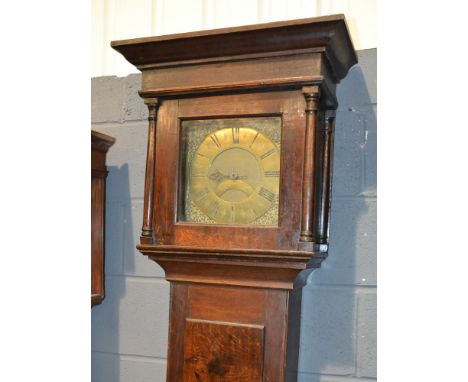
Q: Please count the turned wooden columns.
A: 3